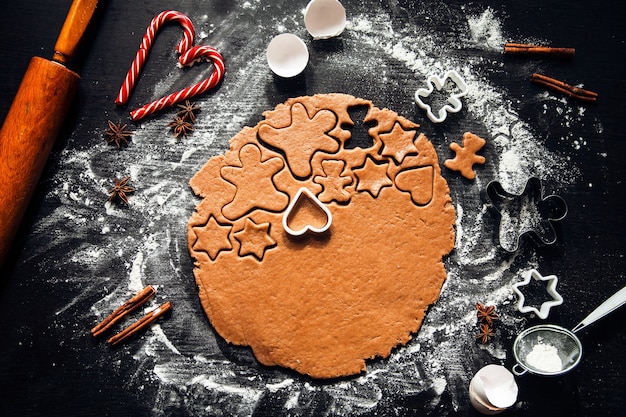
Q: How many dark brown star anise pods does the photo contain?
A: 6